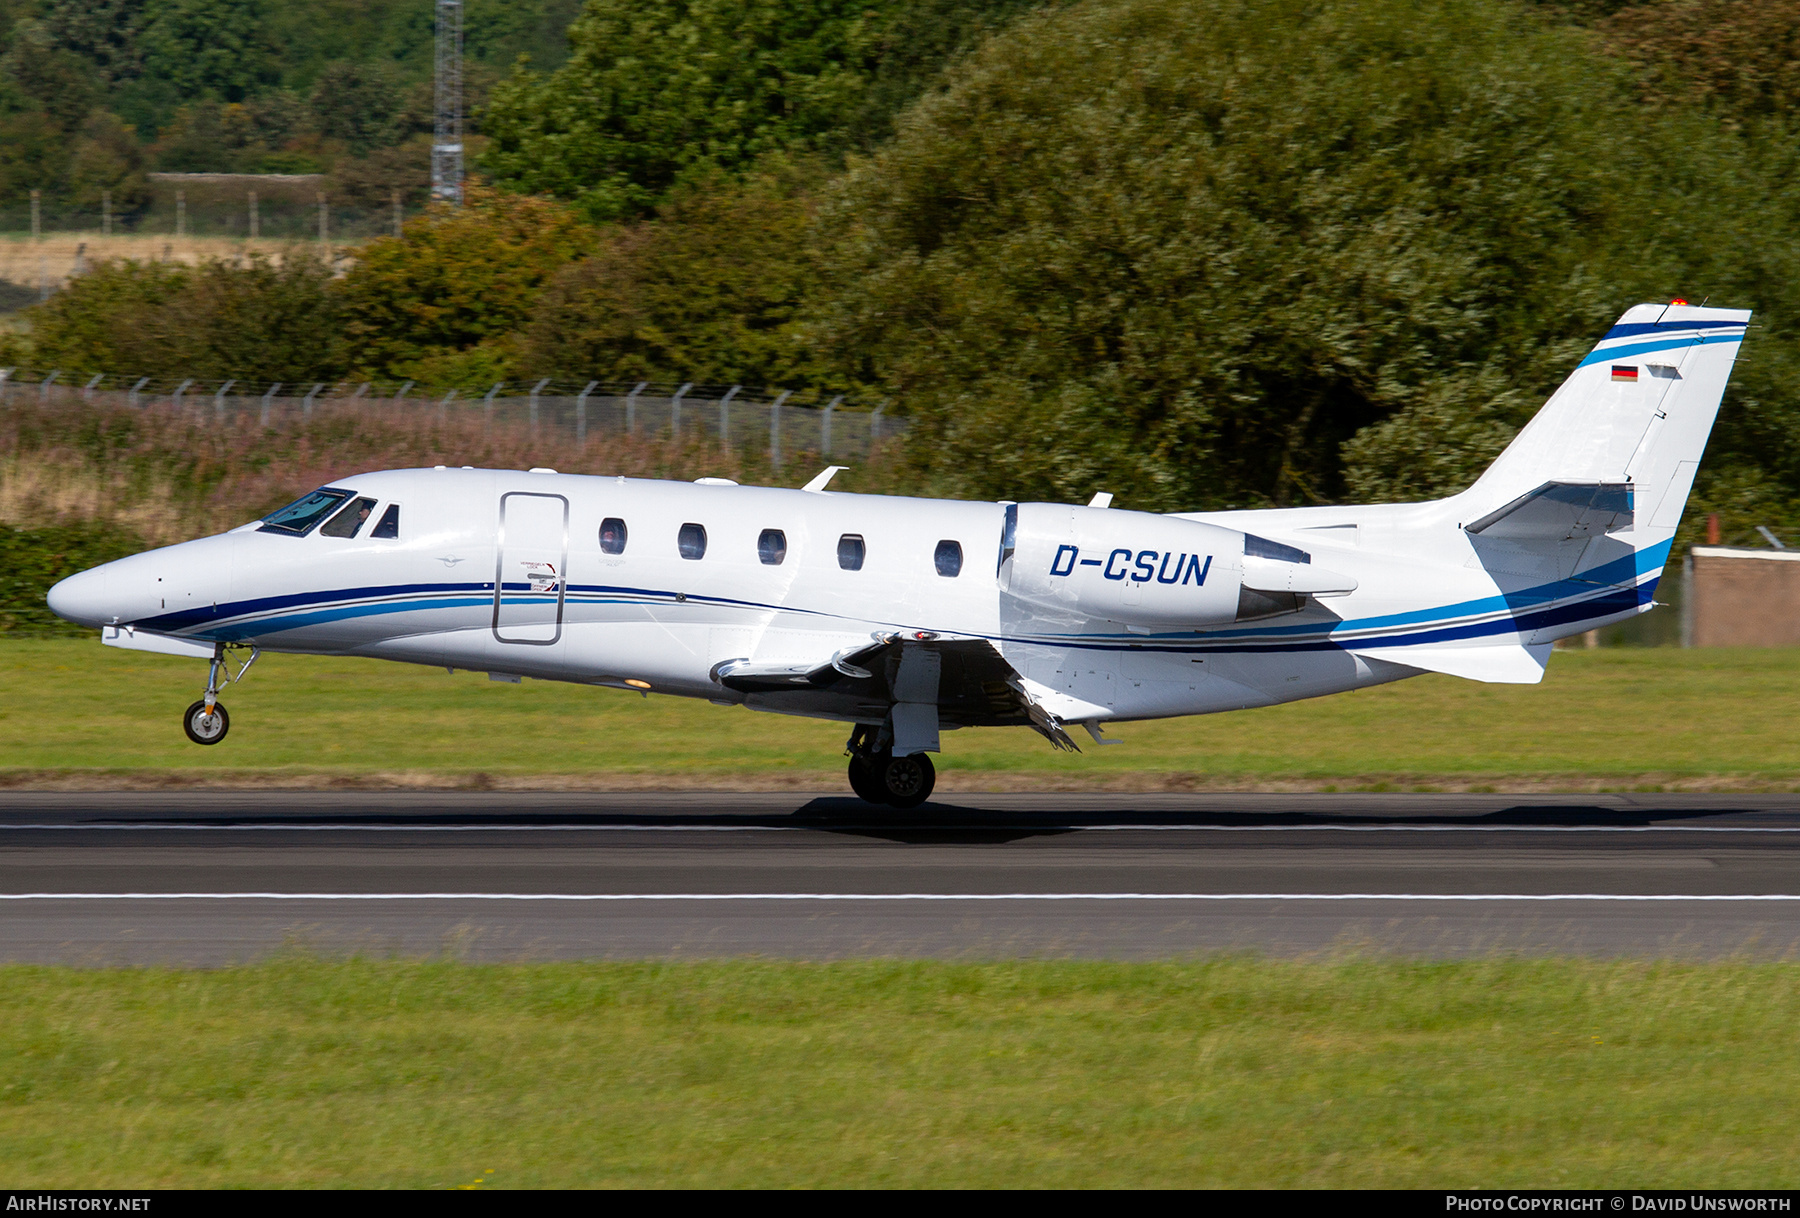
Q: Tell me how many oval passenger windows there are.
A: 5